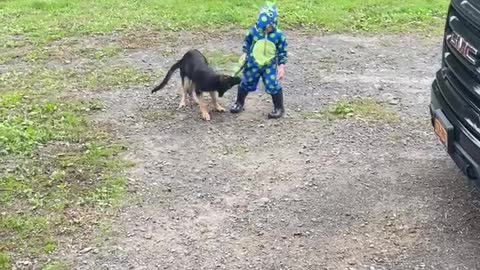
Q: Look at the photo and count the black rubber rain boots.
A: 2